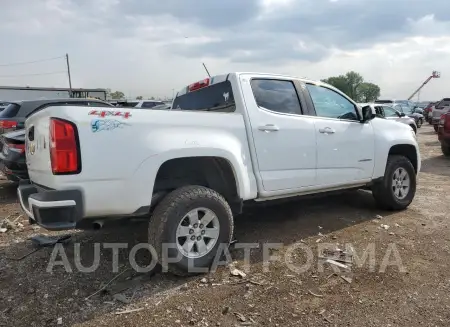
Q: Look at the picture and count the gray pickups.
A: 1